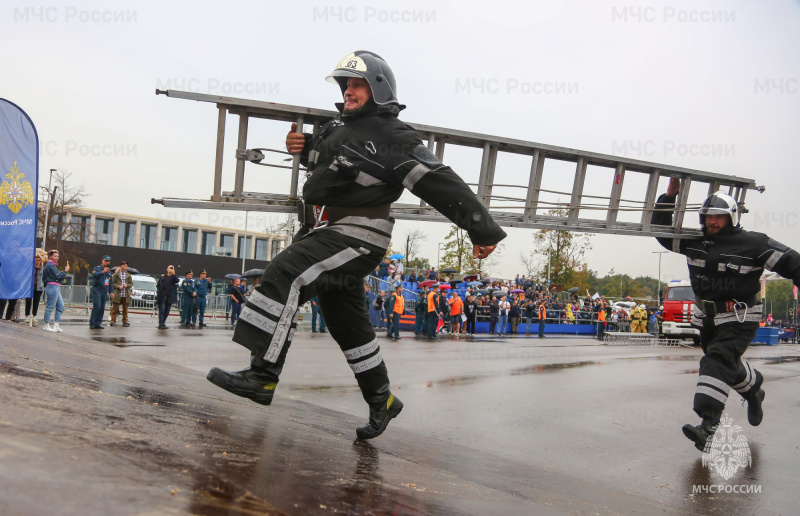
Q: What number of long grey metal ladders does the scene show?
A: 1